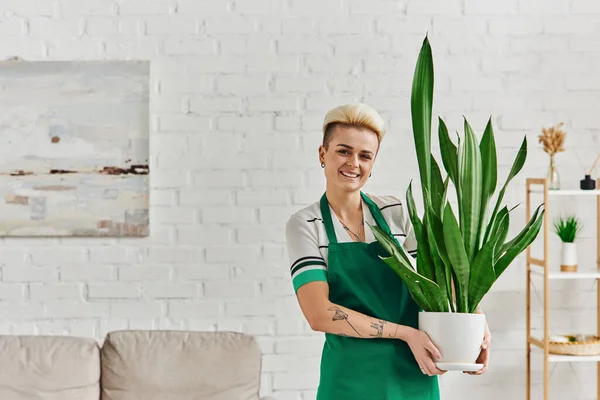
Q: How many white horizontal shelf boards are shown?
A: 3